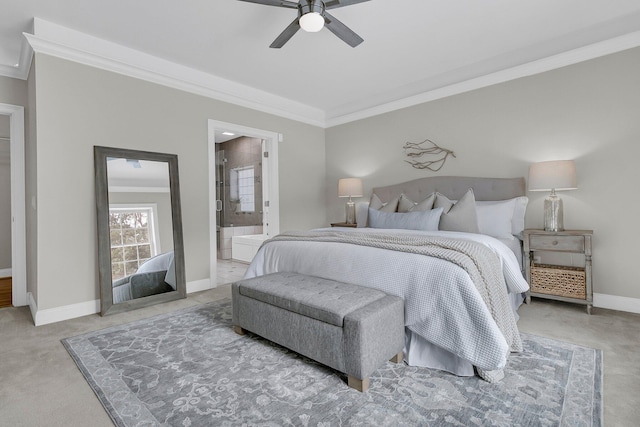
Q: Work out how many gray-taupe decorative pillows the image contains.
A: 3